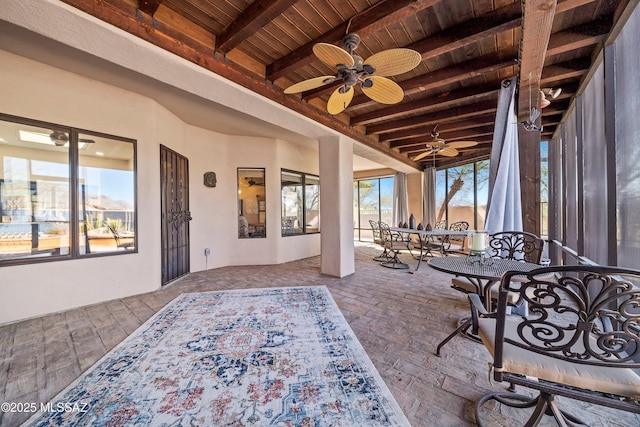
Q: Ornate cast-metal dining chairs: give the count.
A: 6